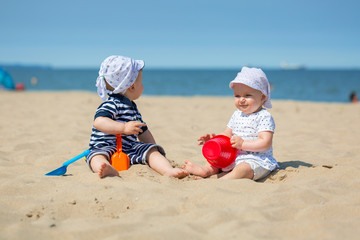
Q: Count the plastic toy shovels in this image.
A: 2